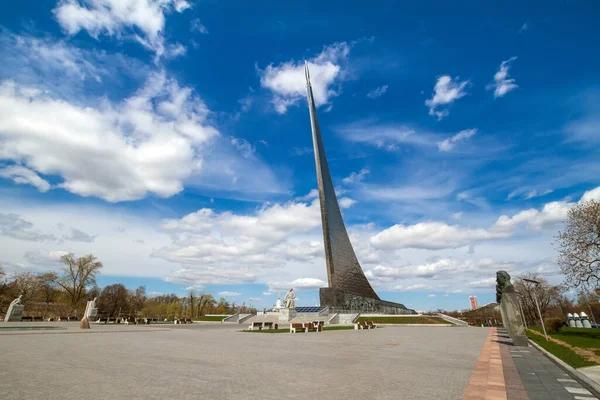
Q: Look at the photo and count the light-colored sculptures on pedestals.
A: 3